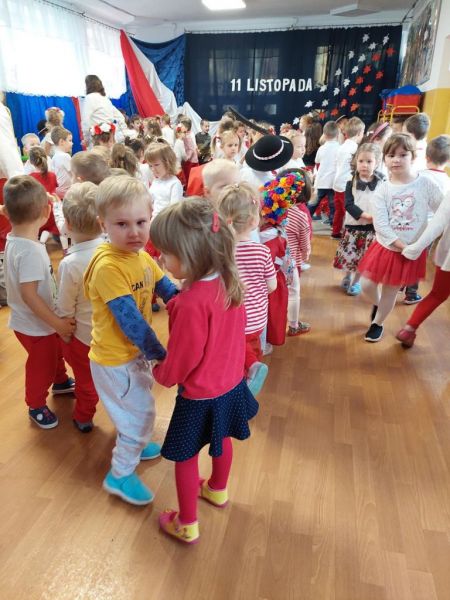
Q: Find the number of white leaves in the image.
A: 14